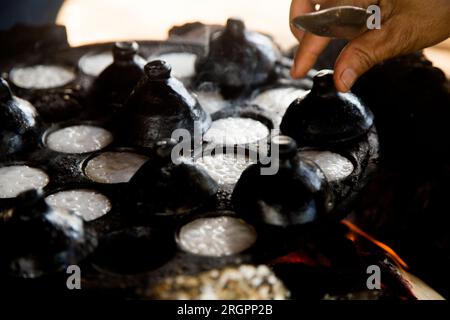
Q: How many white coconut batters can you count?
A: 13